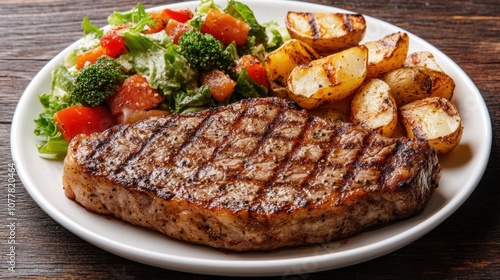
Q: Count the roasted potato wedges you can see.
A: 8